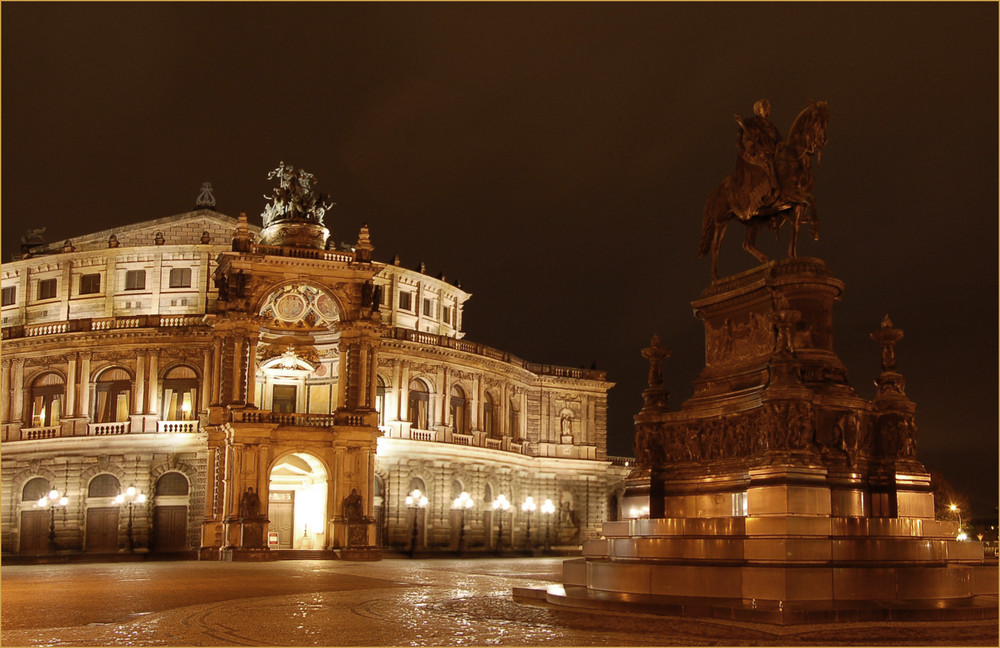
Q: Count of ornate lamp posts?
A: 7